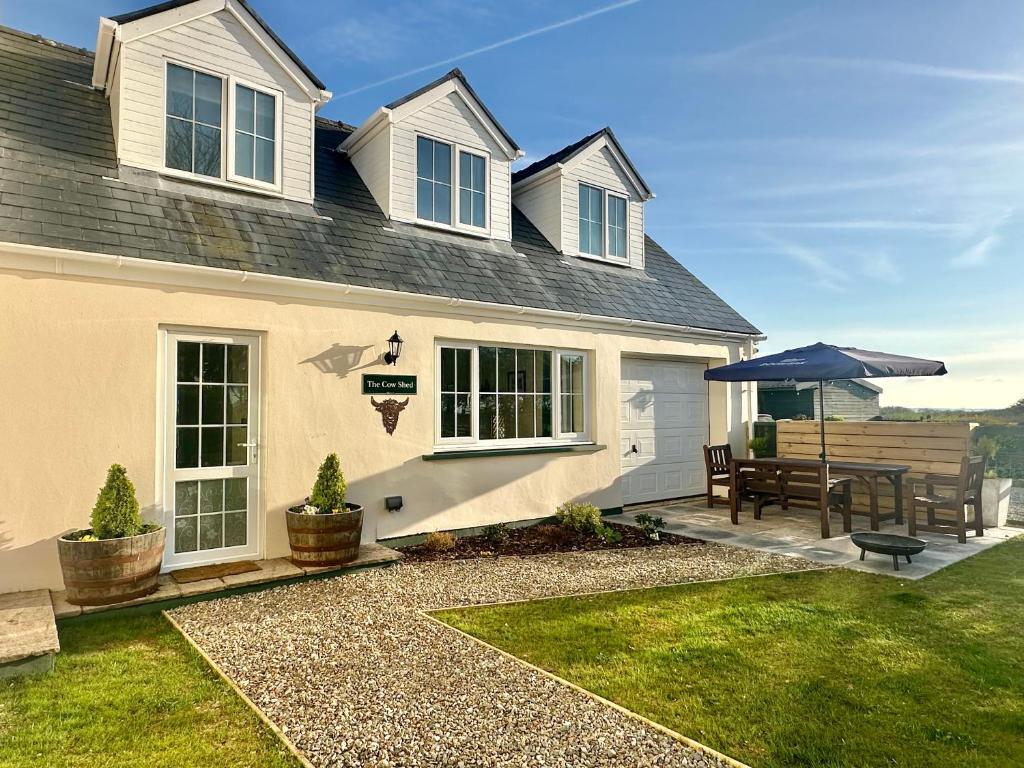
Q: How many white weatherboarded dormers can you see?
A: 3